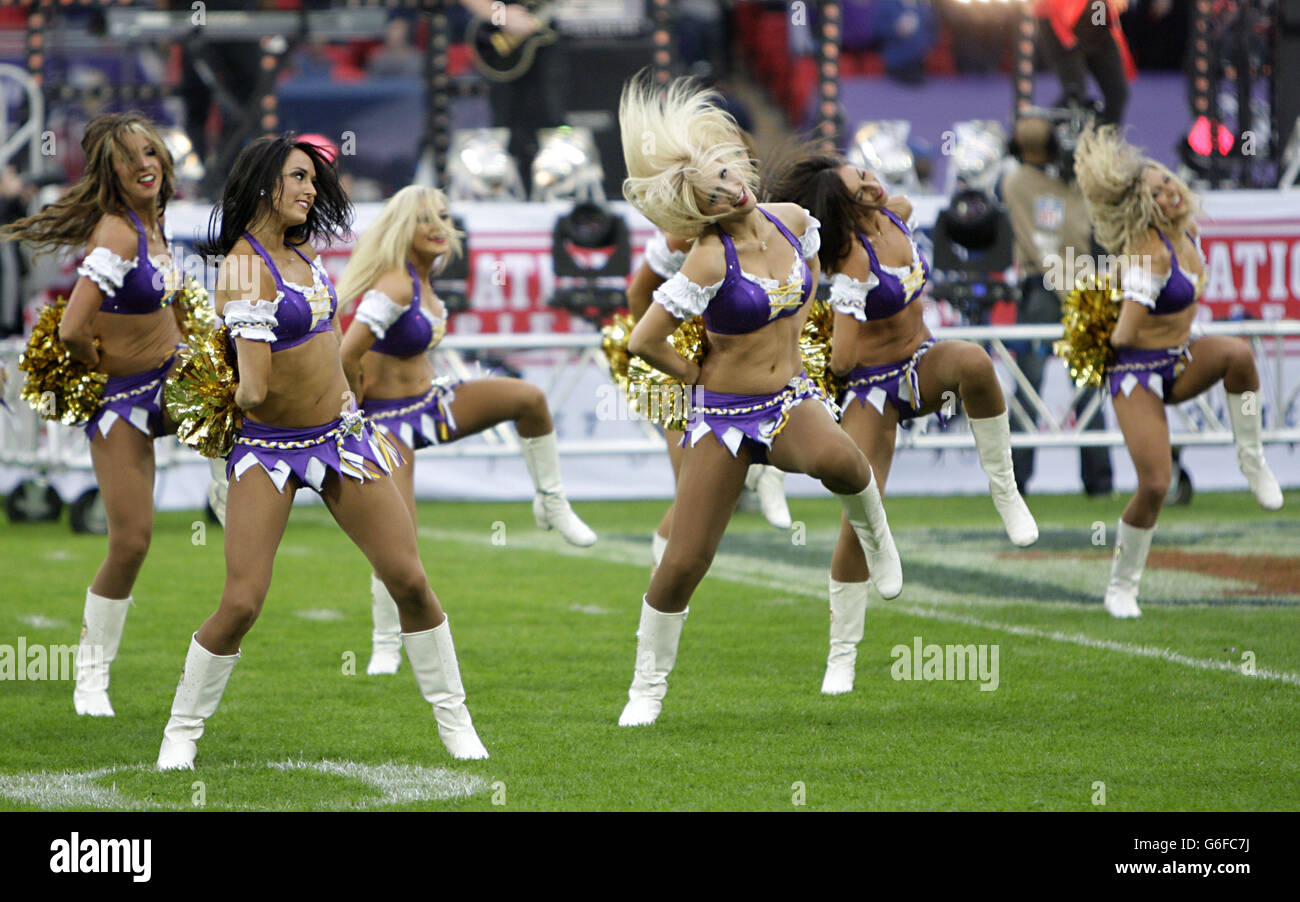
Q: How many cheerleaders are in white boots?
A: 7